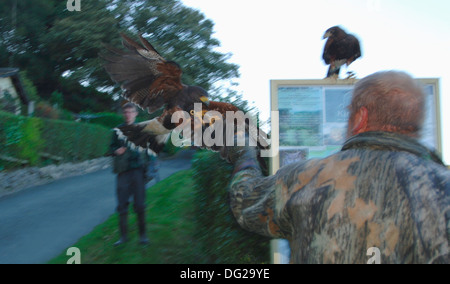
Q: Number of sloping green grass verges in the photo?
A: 1